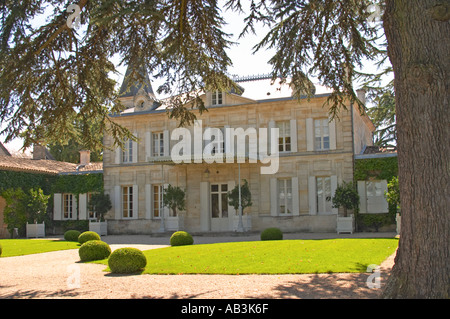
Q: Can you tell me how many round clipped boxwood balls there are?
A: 6